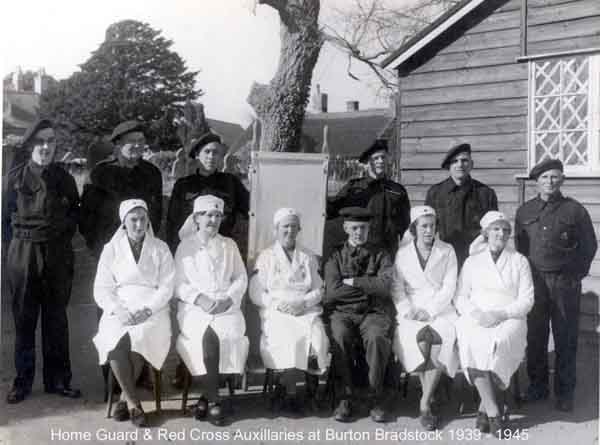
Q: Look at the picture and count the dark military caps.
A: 7